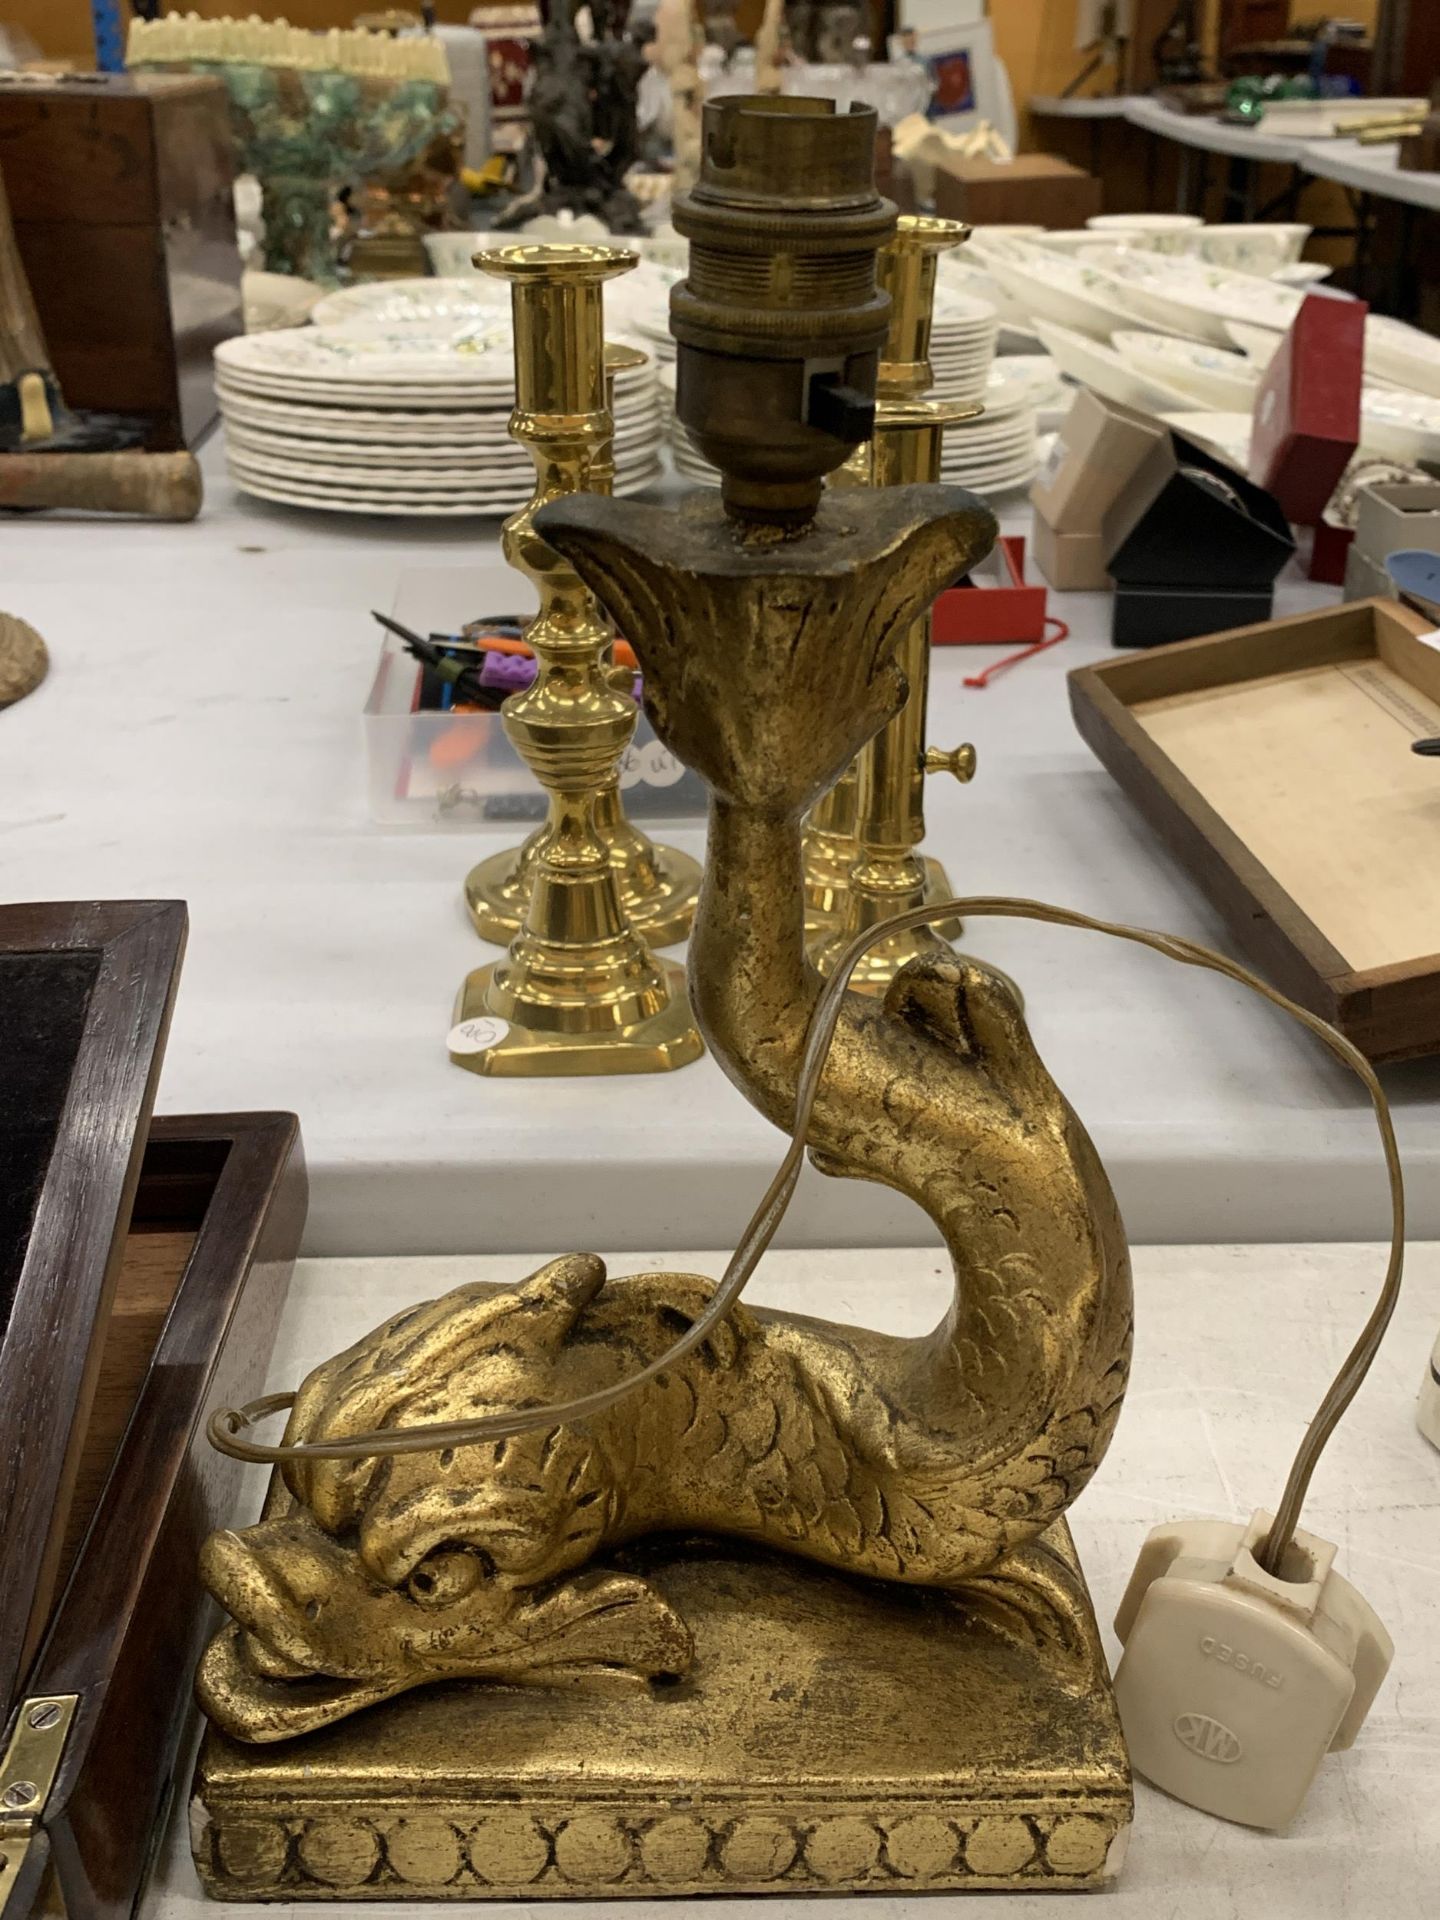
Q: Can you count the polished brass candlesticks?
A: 4